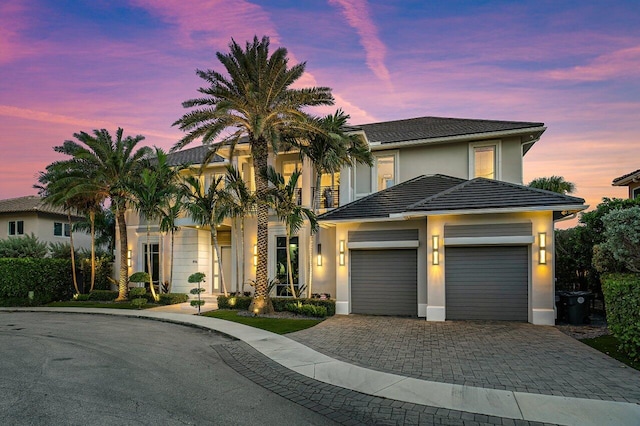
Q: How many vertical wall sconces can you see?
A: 6